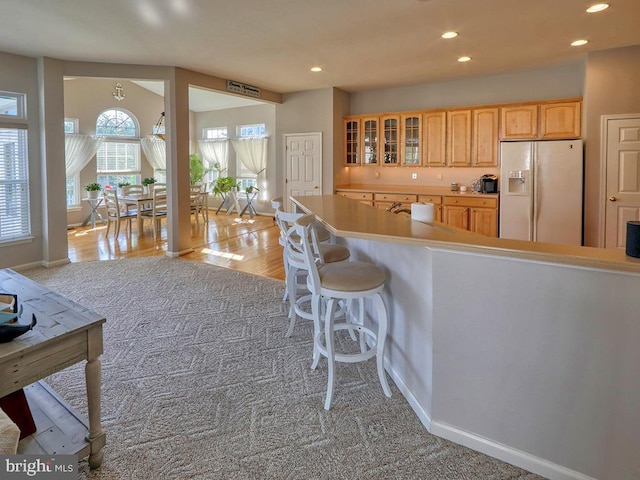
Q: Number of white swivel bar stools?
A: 3